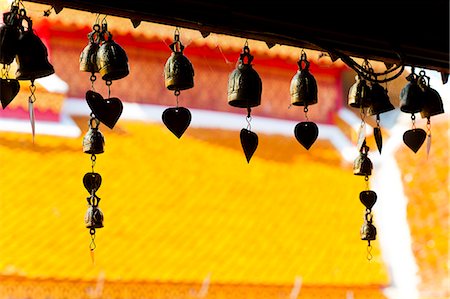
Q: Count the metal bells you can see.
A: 15